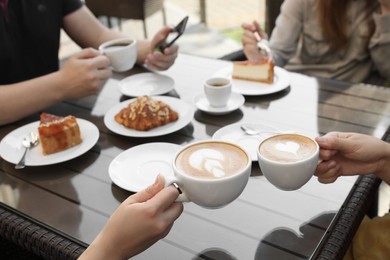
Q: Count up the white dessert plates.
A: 3